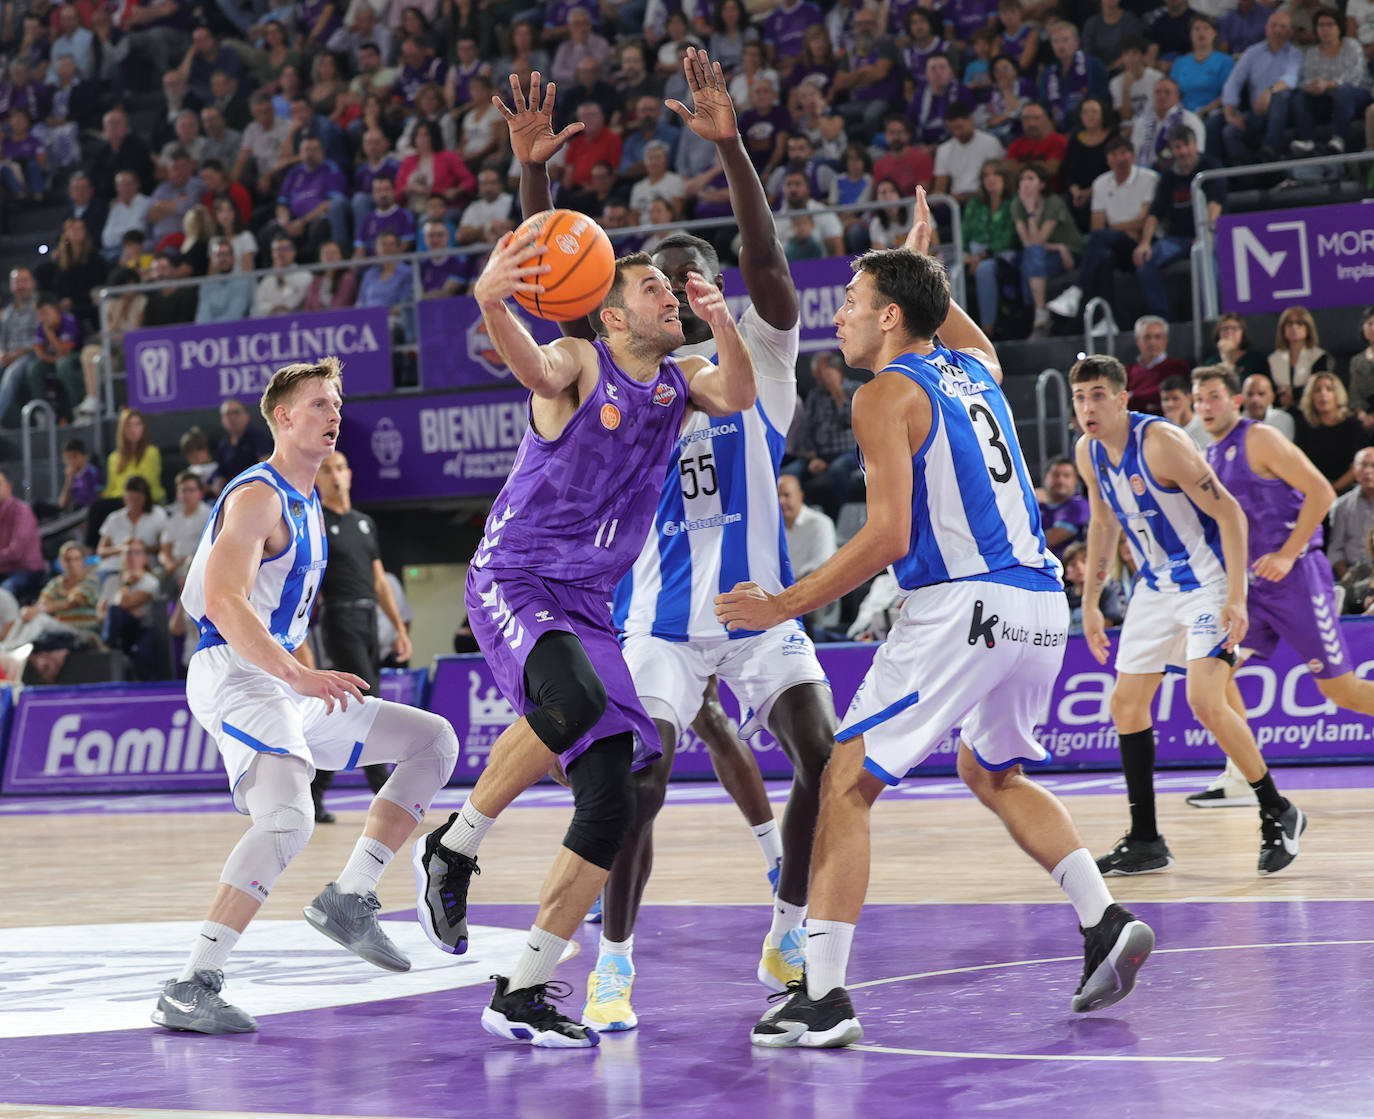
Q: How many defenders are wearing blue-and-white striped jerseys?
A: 4